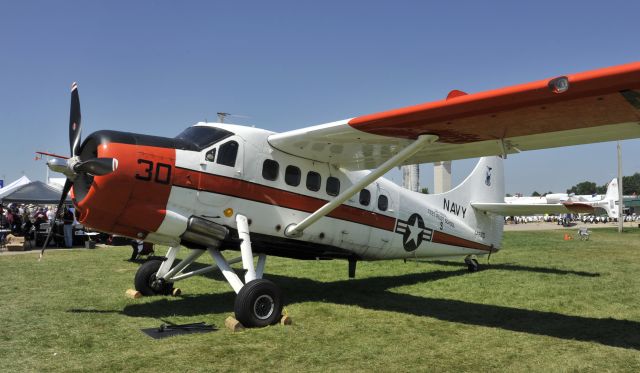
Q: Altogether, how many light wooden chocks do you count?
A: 4